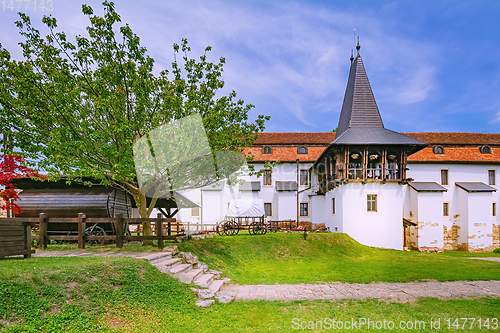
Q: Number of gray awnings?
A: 5